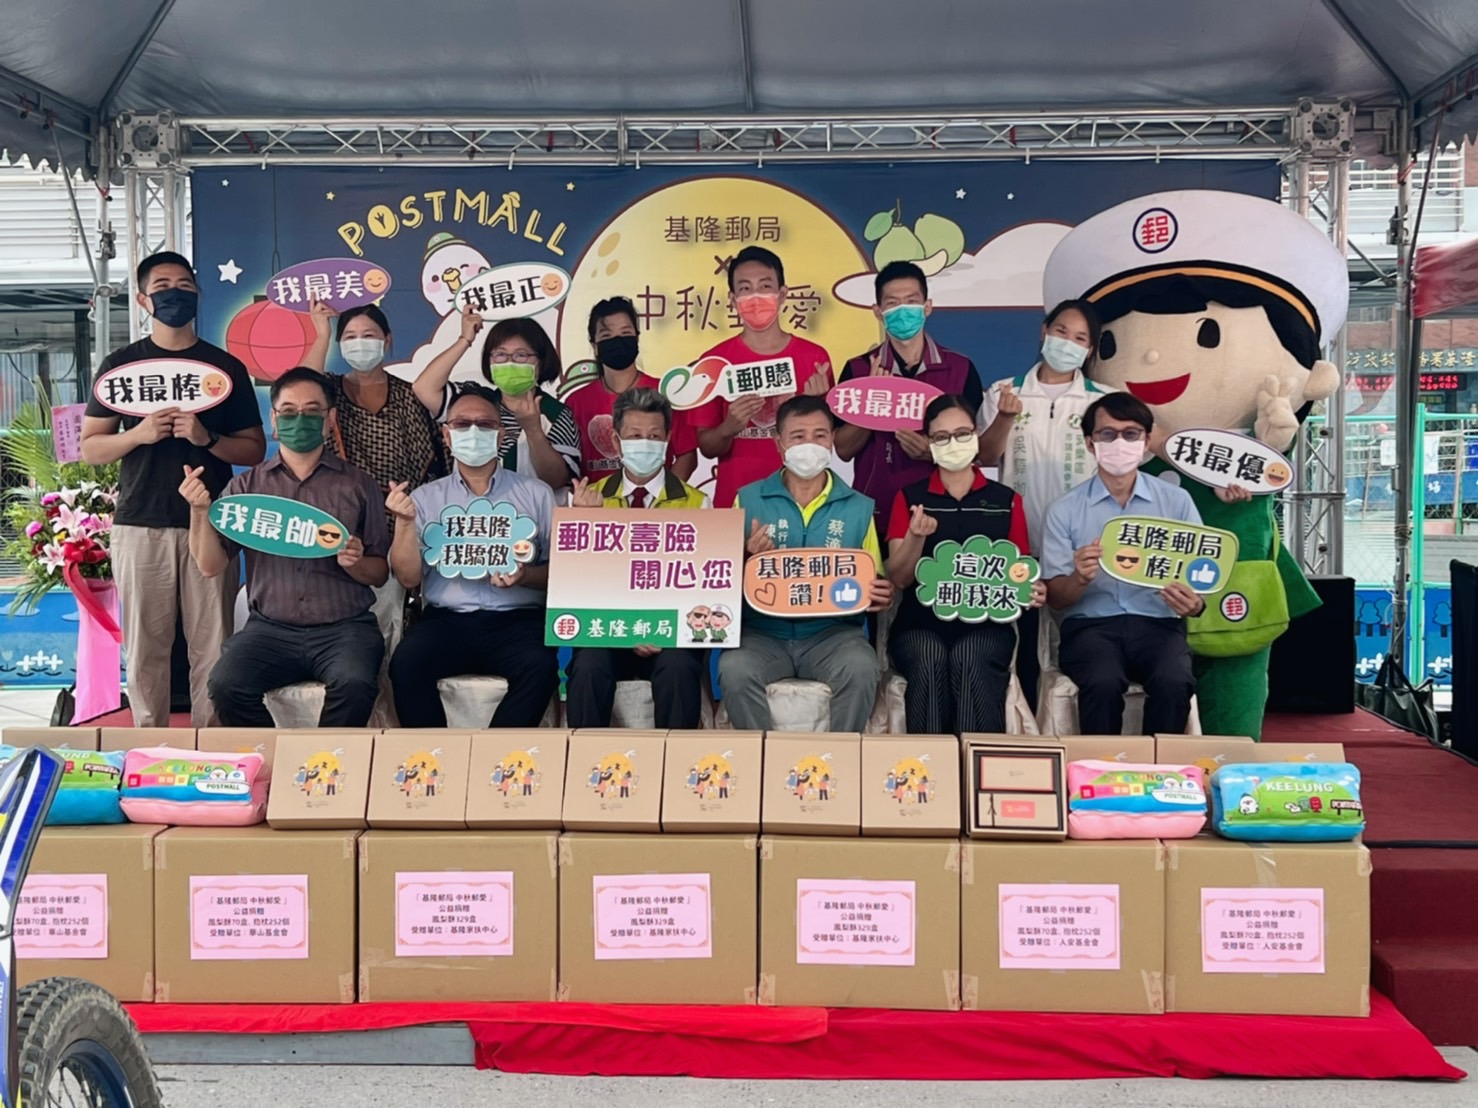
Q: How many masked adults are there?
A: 13